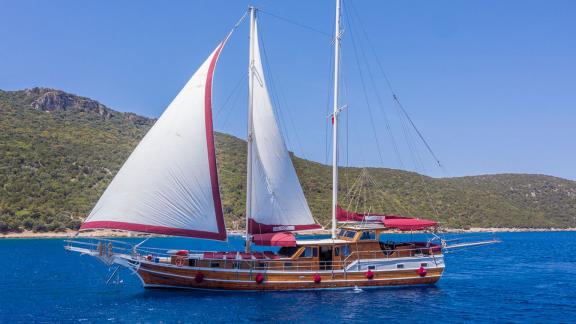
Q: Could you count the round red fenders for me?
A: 5